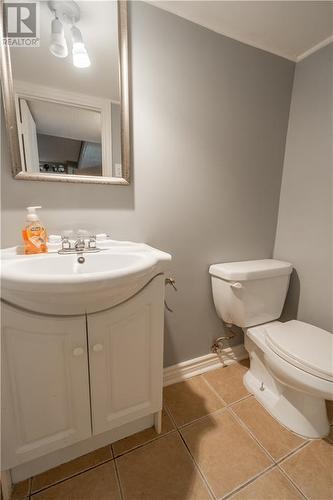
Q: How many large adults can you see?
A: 0